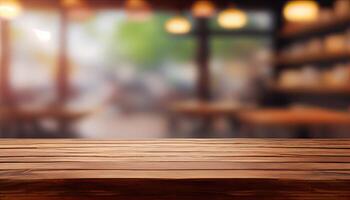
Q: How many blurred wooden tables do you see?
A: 3